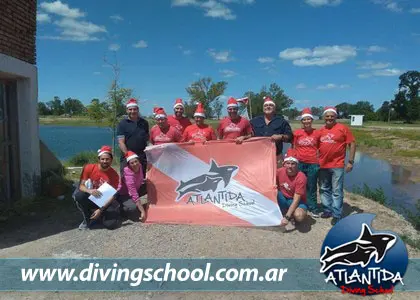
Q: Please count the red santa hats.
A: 11